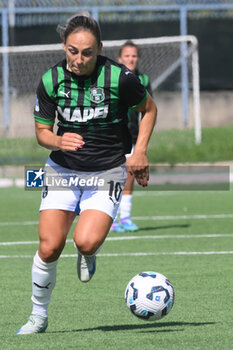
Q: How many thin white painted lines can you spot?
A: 3